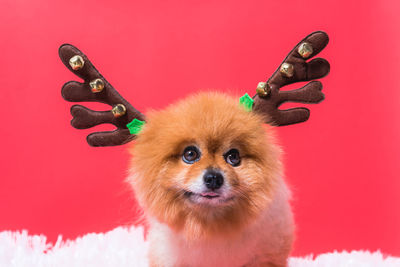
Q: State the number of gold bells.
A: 6